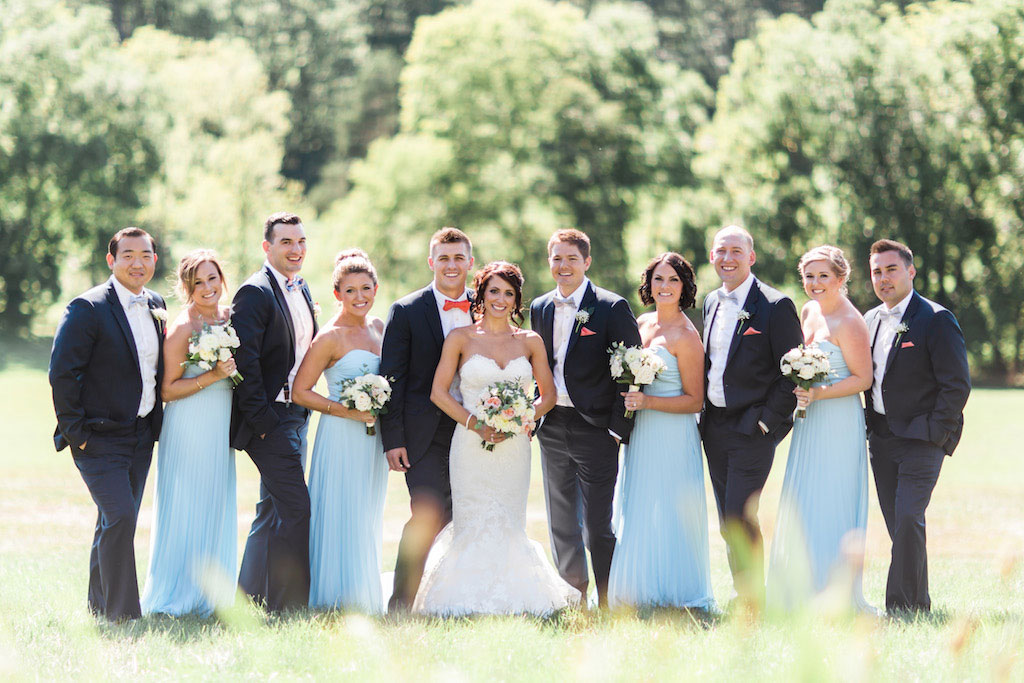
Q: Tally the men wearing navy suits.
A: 6